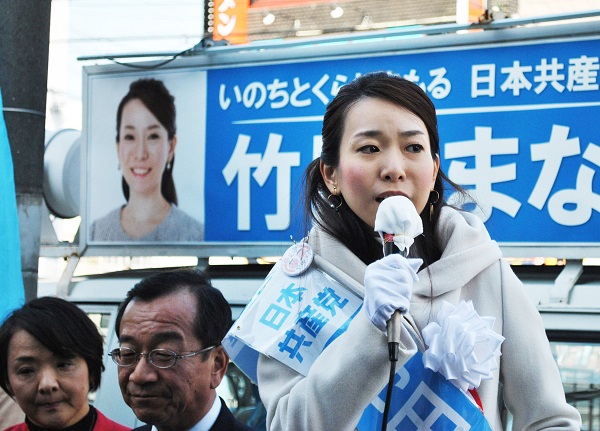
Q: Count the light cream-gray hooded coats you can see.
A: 1